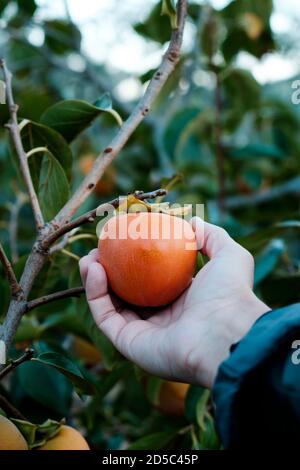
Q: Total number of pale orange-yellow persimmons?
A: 2